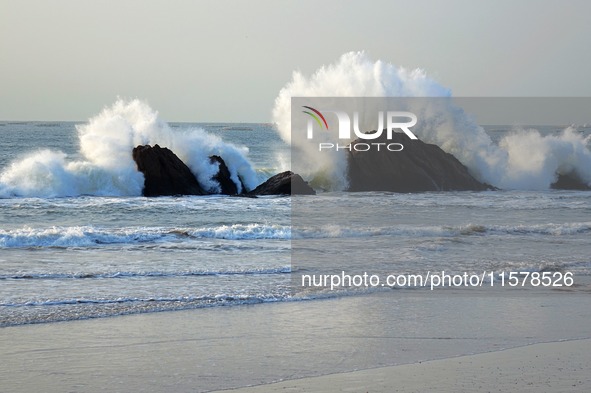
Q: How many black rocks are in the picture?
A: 5